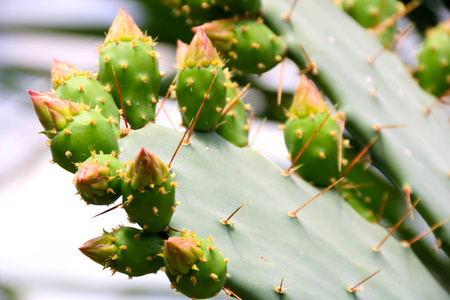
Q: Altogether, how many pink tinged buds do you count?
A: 11